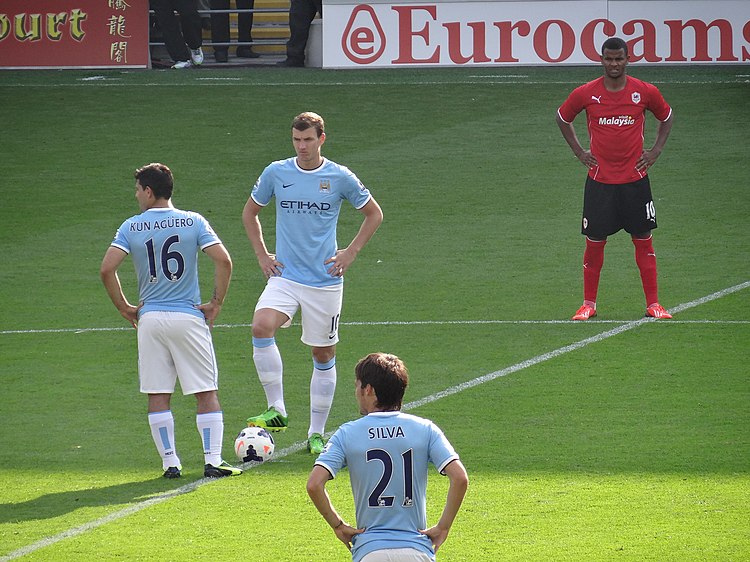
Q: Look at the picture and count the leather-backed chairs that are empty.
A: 0